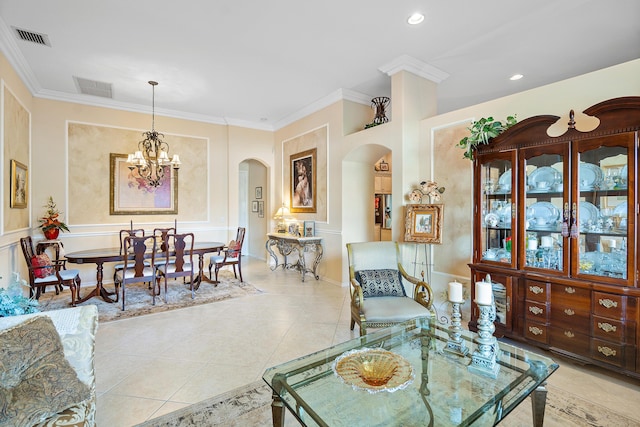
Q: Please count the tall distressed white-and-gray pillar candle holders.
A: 2